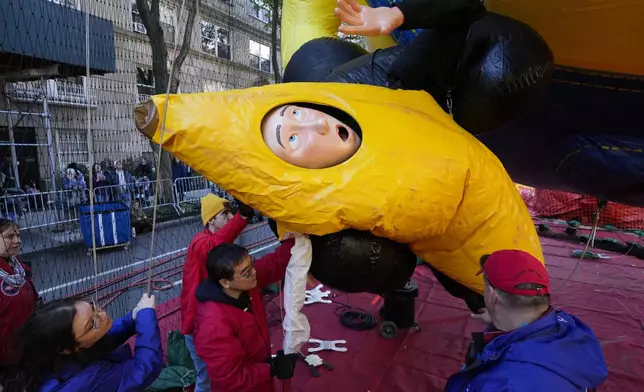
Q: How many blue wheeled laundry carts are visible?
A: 1